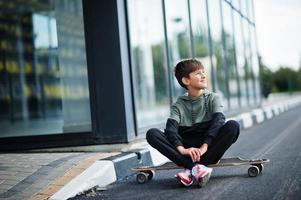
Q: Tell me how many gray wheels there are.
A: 4